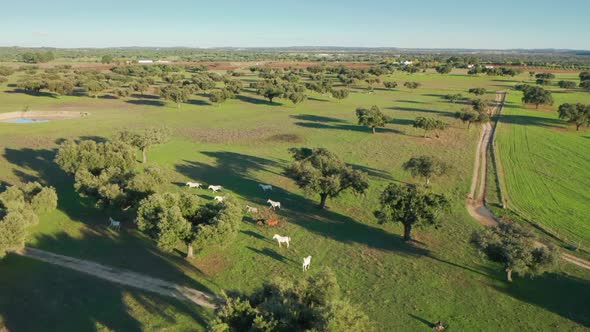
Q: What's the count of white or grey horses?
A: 9